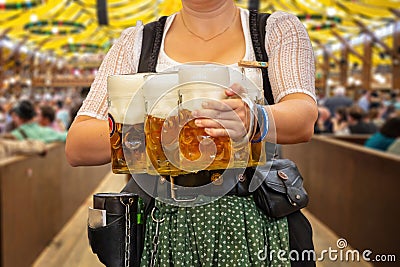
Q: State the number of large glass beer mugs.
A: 4